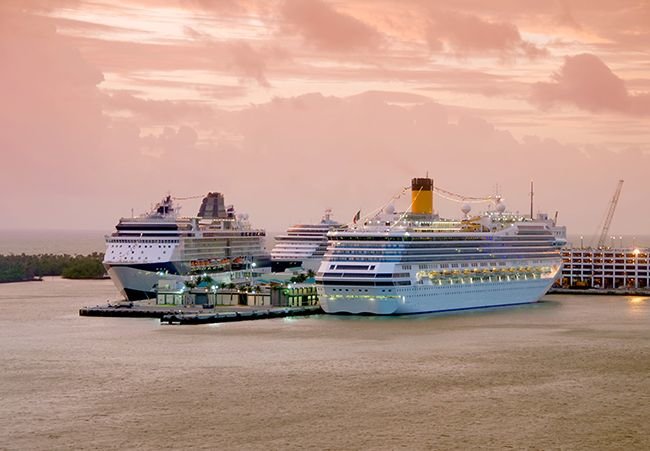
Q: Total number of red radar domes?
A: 0